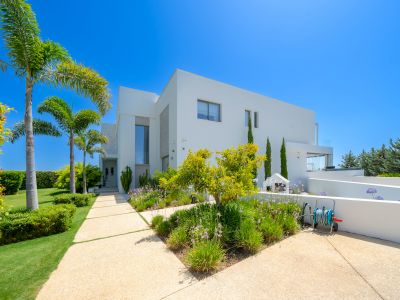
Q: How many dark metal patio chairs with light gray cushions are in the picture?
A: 0